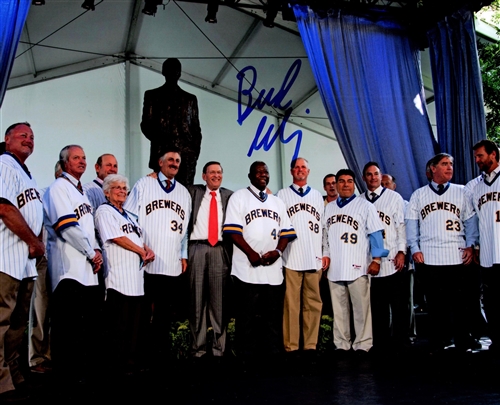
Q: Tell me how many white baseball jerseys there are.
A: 11